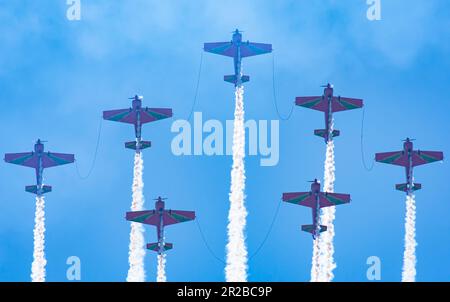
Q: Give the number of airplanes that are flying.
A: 7